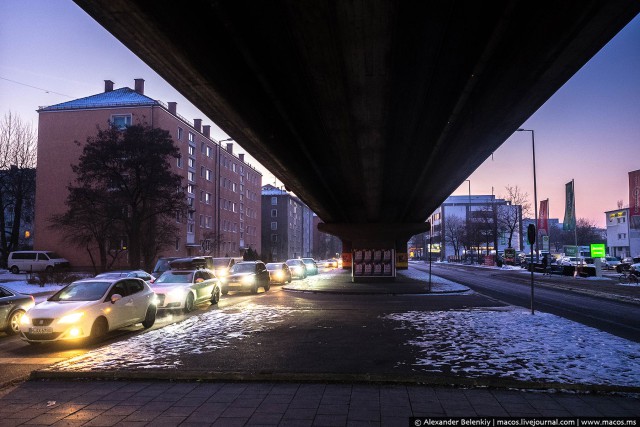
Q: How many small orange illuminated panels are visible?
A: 2